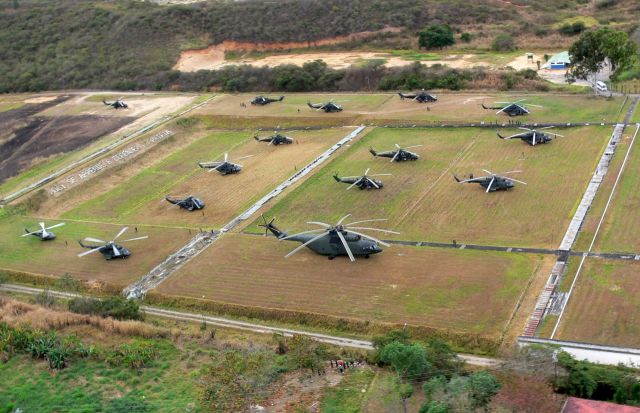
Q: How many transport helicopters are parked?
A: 15